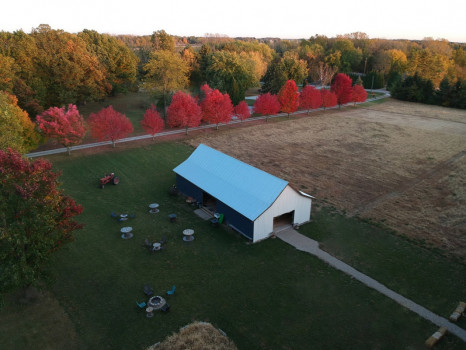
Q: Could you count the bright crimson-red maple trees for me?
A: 12